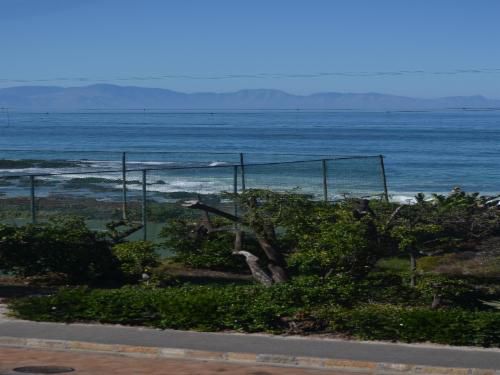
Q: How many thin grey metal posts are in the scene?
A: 7